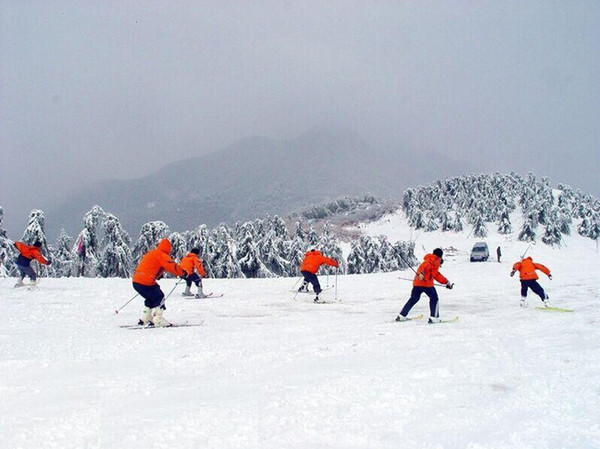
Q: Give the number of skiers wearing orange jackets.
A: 6